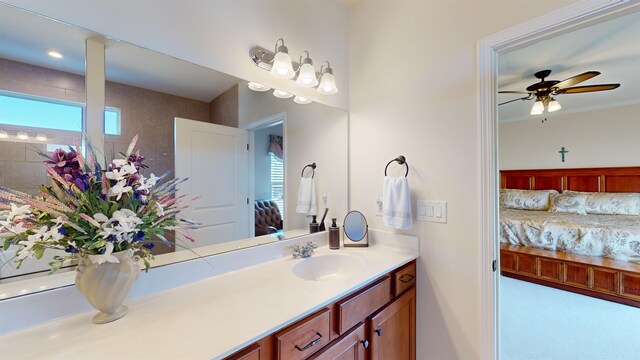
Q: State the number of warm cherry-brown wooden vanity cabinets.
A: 1